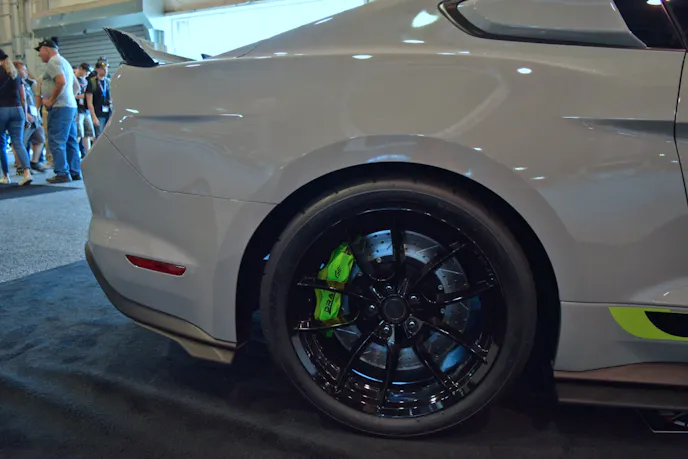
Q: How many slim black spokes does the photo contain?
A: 10